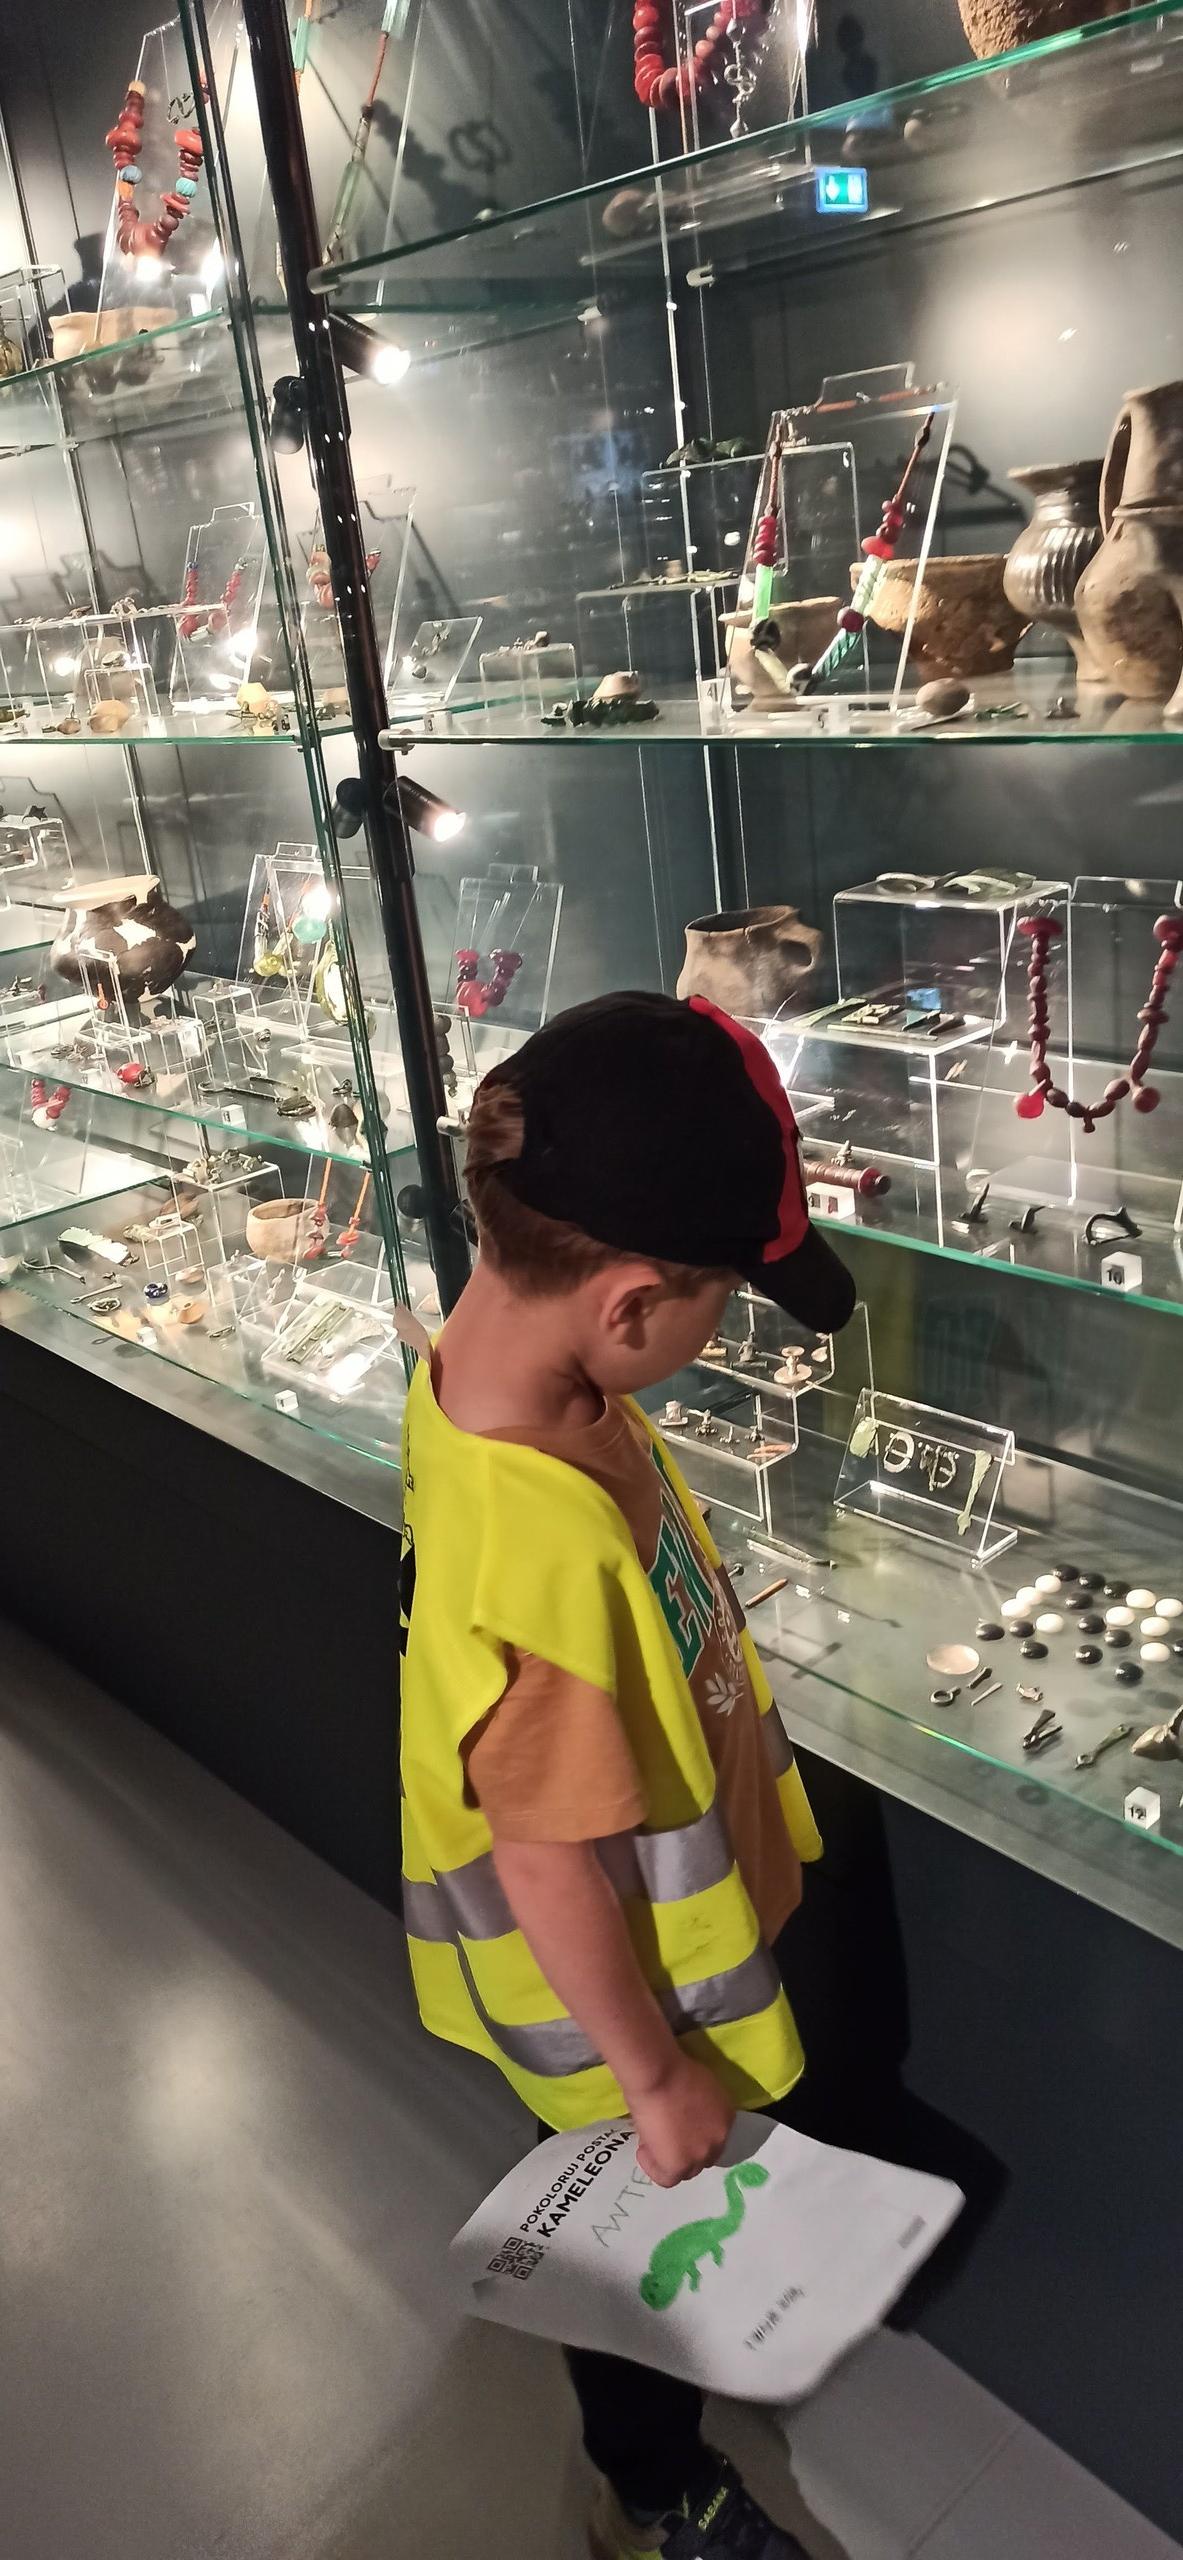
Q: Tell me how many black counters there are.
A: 12